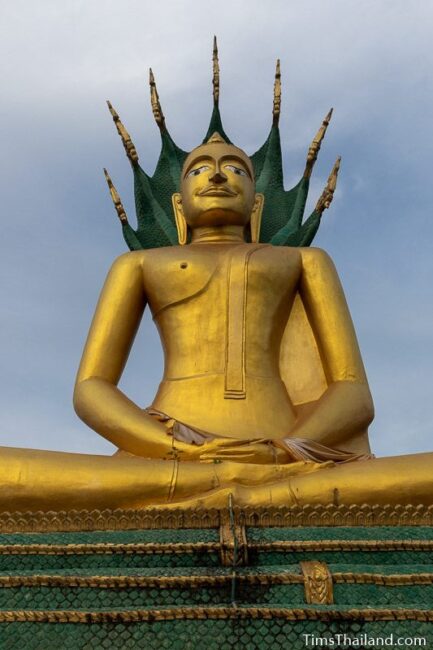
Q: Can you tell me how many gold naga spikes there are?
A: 7